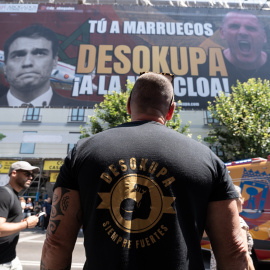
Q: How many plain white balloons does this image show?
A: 0